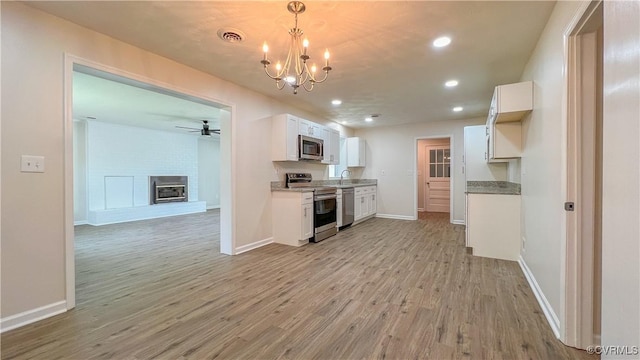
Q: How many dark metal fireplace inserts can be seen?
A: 1